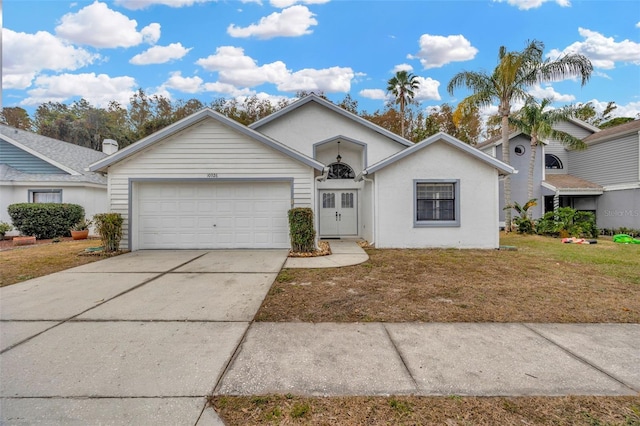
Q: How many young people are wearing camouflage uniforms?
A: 0